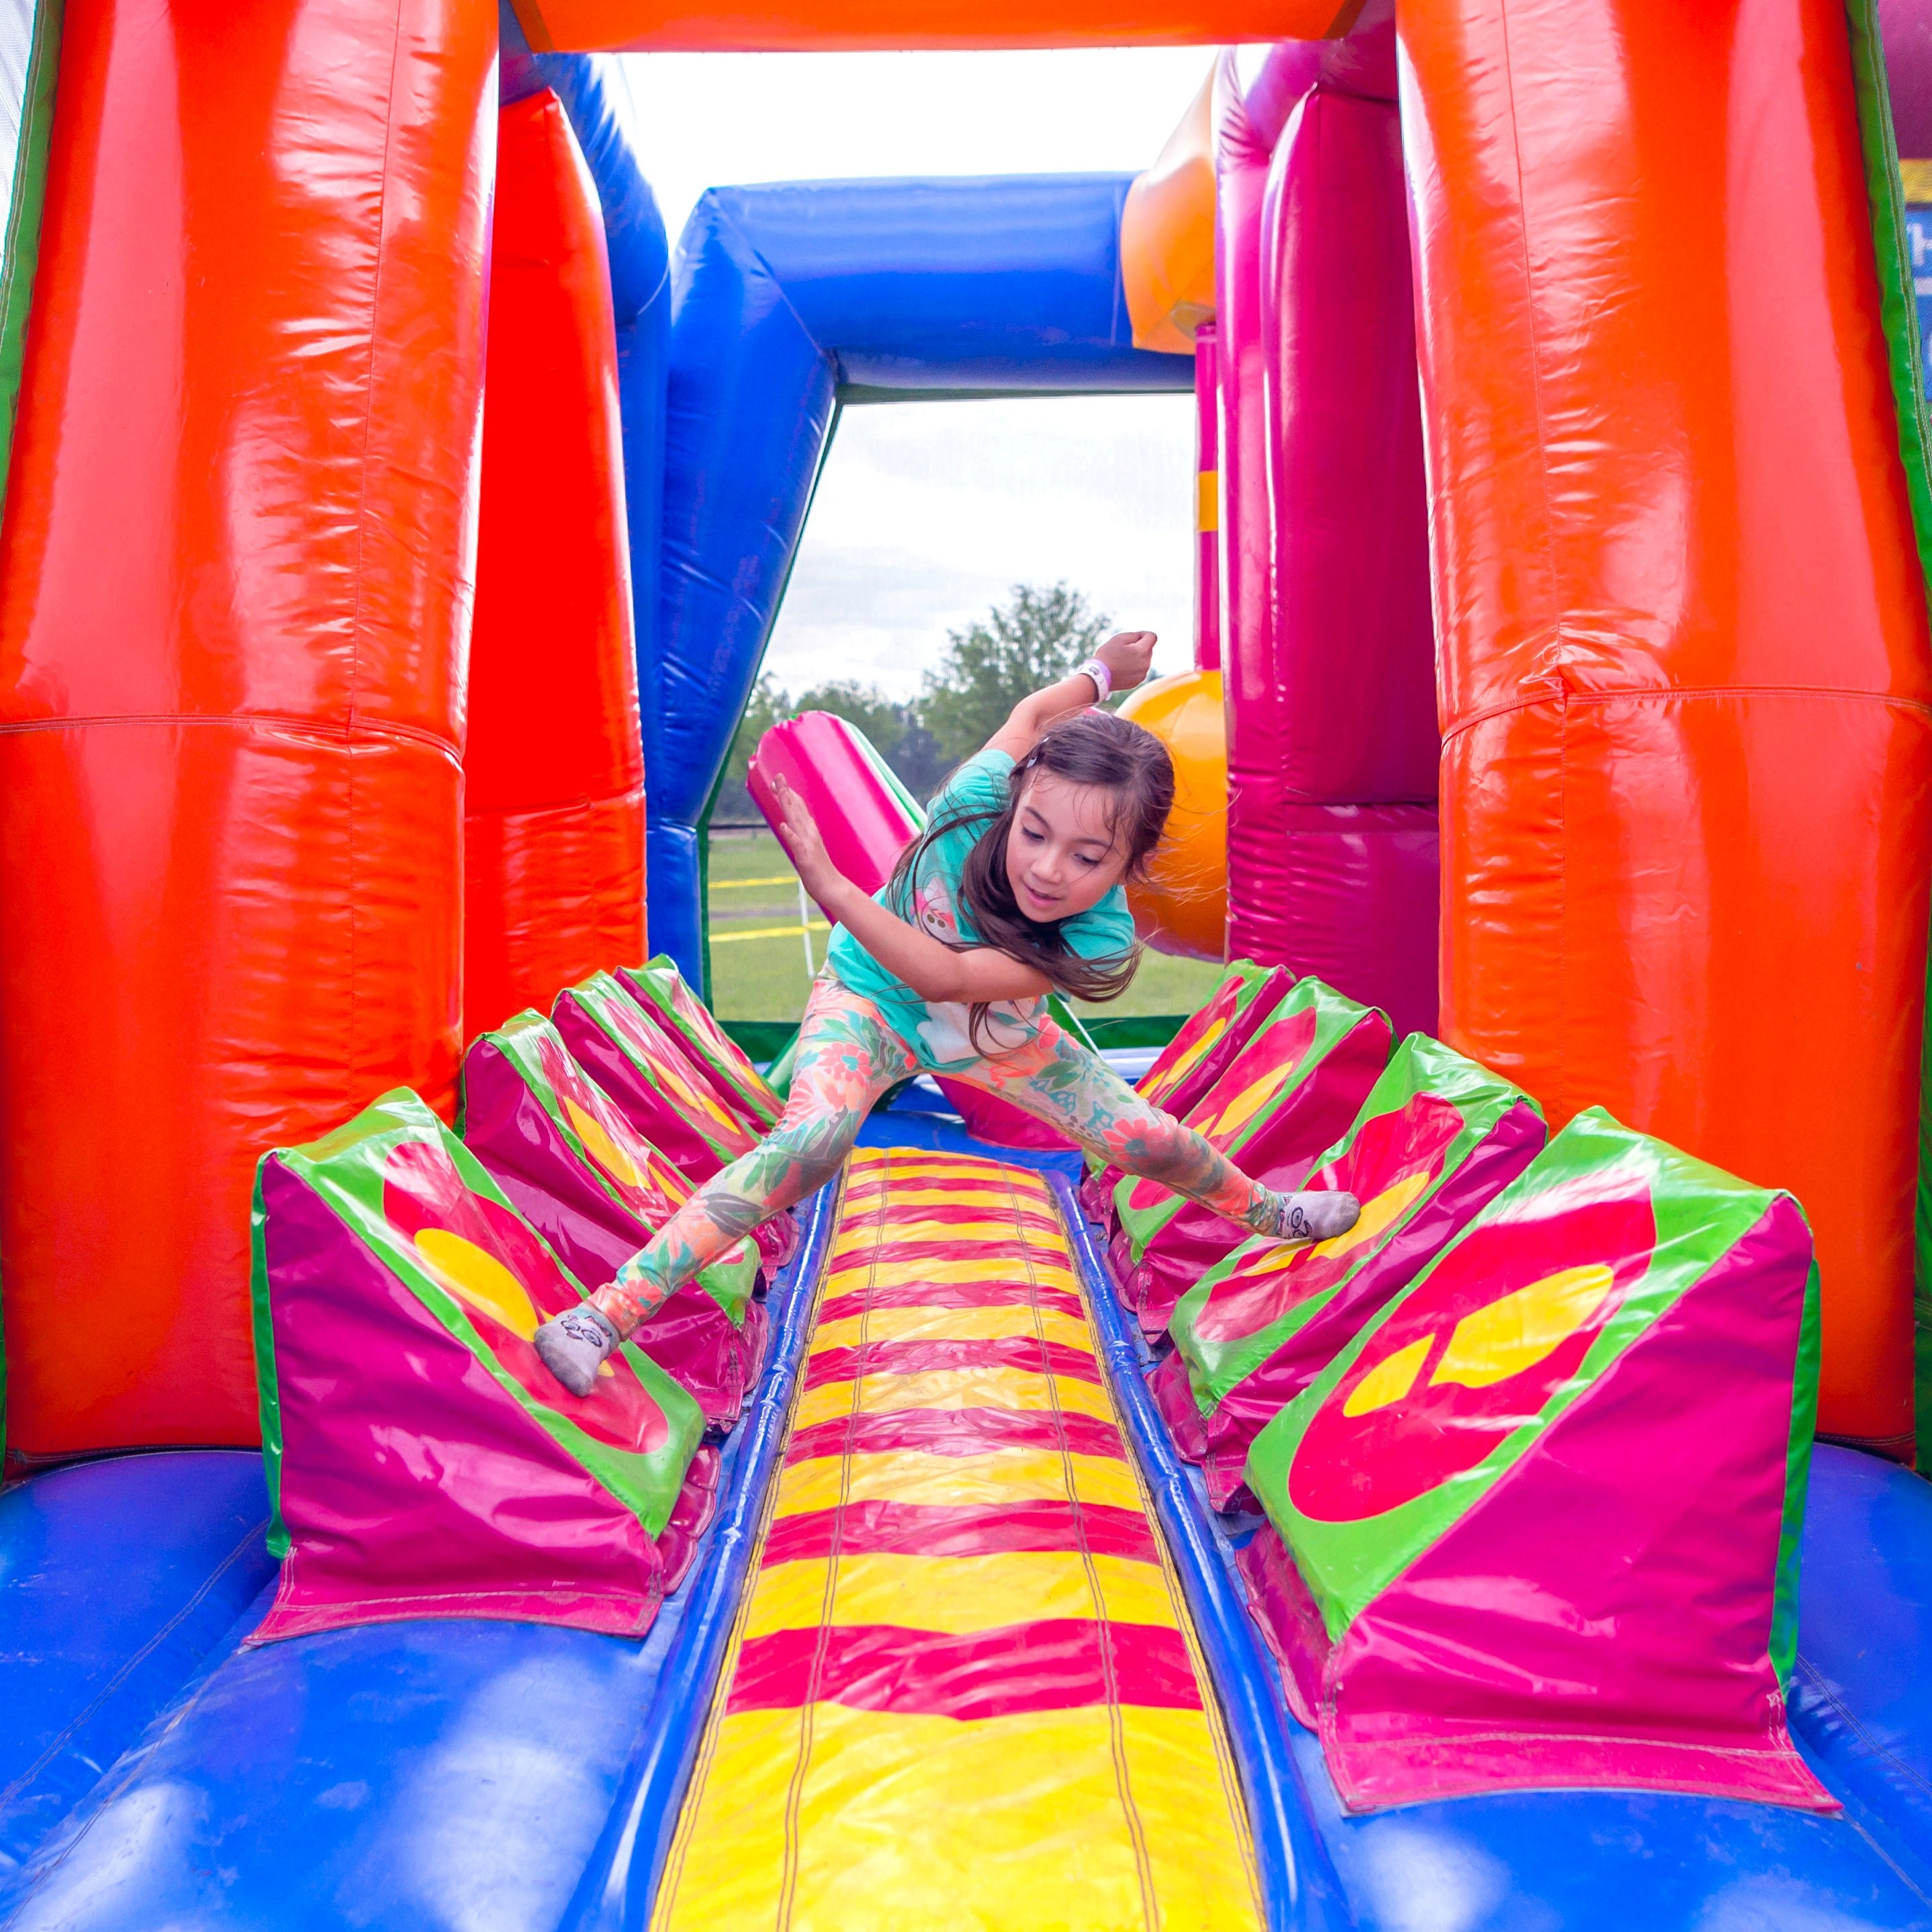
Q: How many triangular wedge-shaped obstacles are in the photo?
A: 8